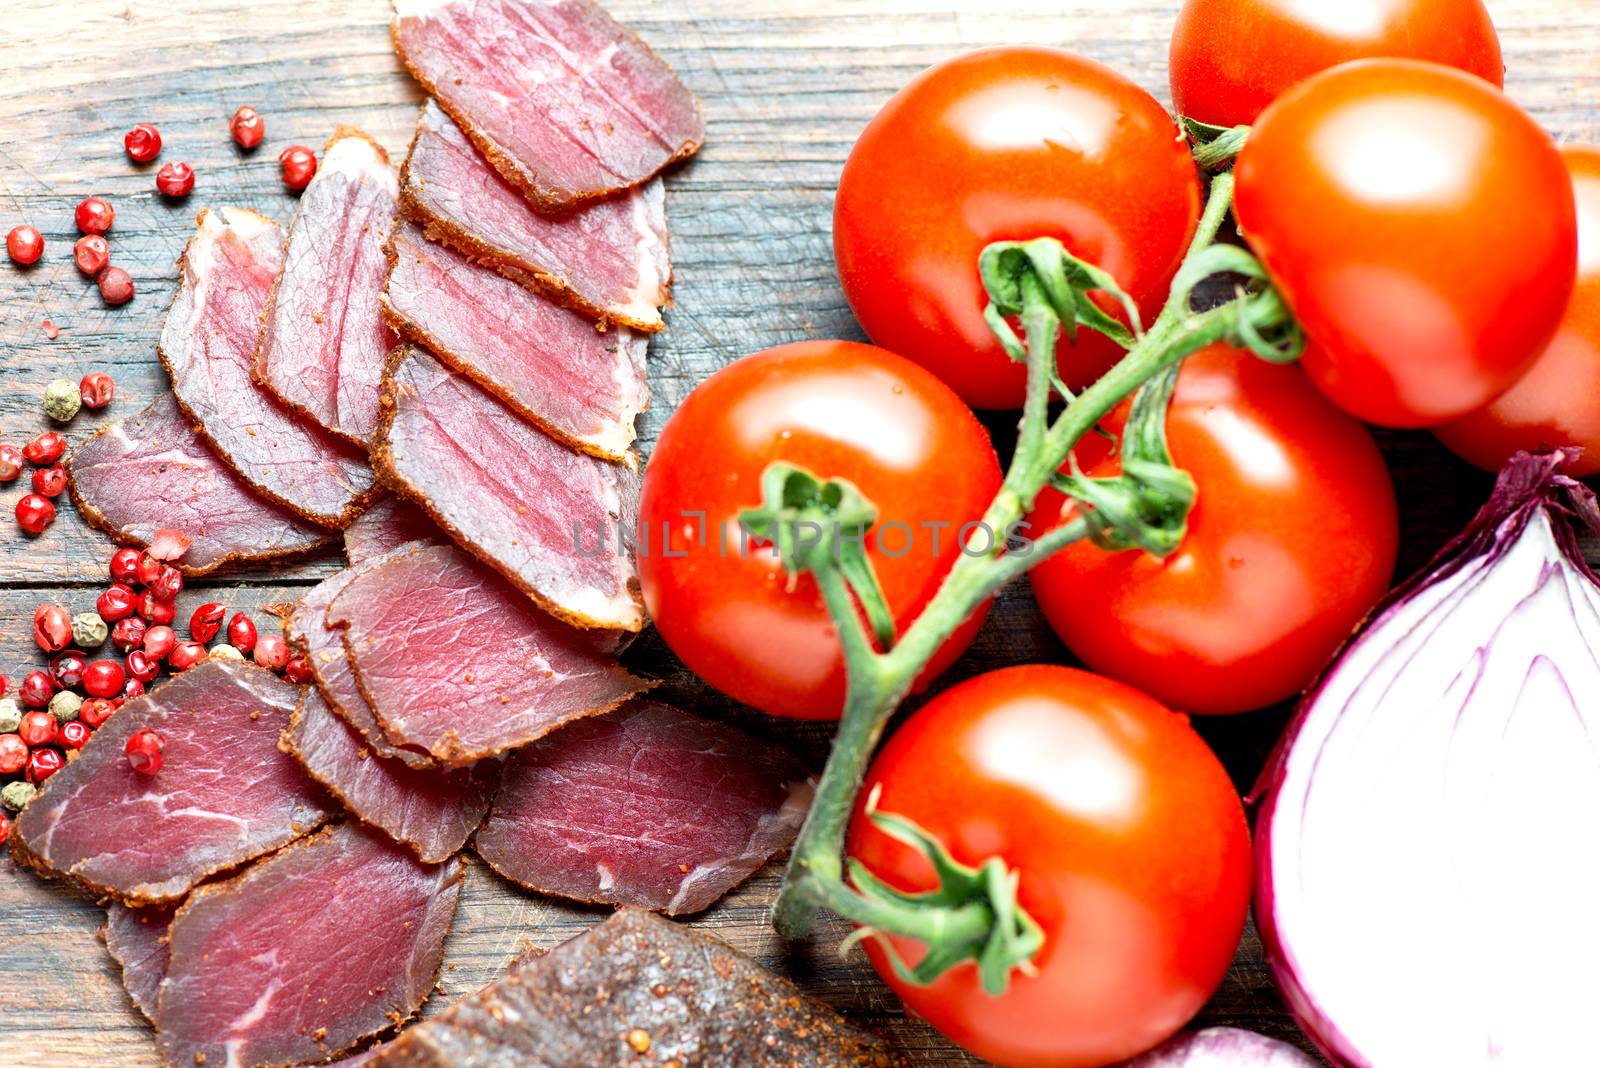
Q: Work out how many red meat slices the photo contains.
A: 15